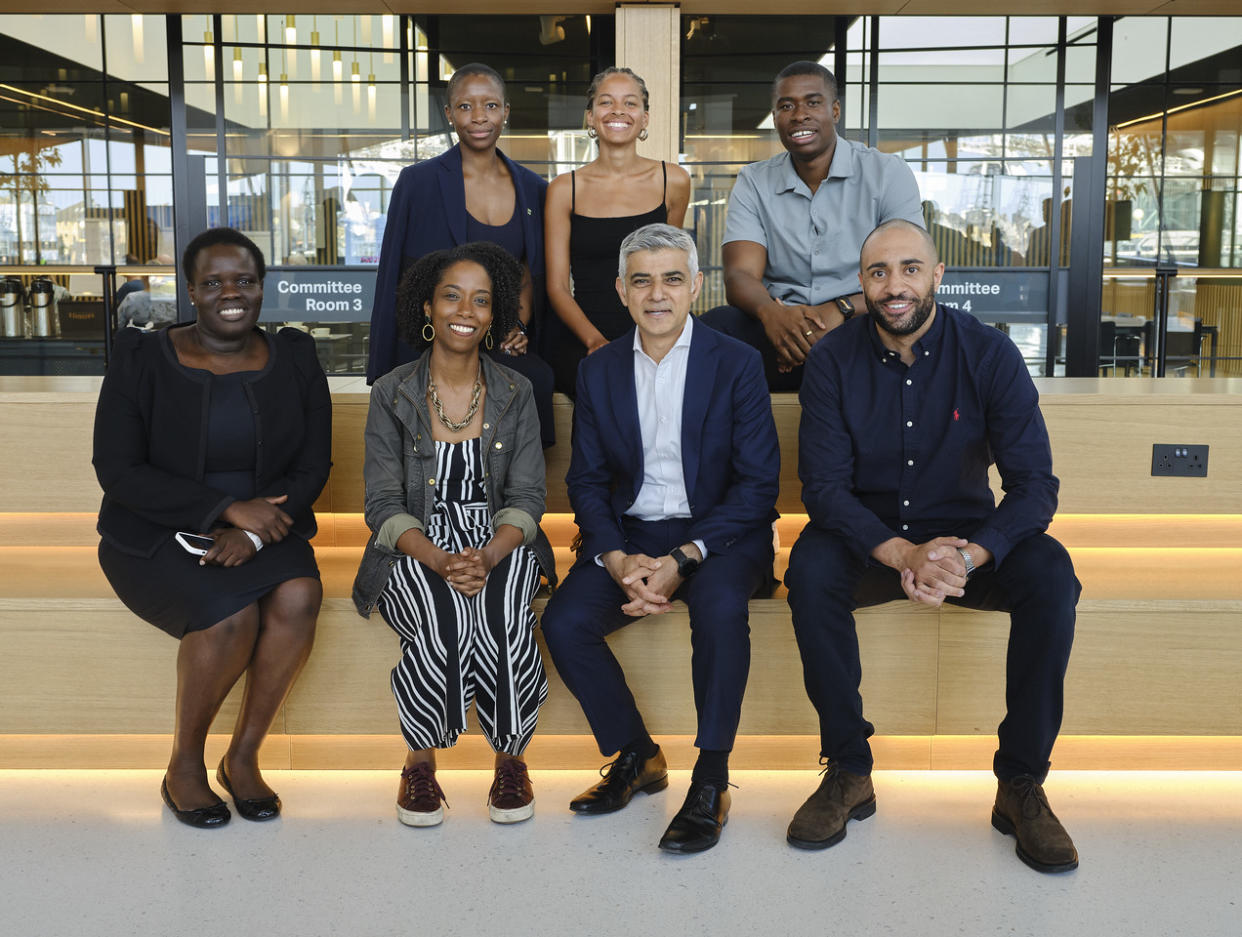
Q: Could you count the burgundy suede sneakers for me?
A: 2